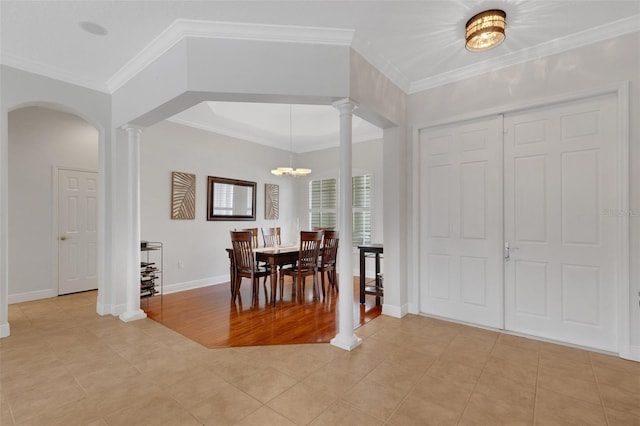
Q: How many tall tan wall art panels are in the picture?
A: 2